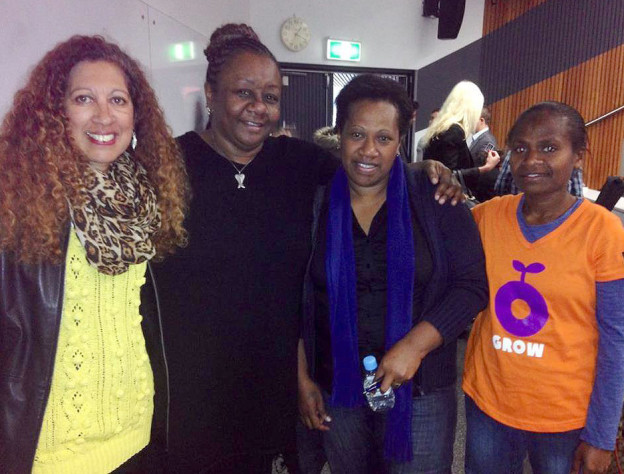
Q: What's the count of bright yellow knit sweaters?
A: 1